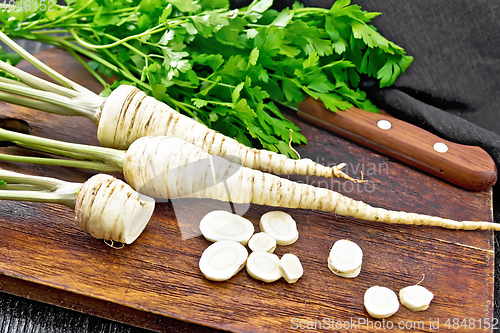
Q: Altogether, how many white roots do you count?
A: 3